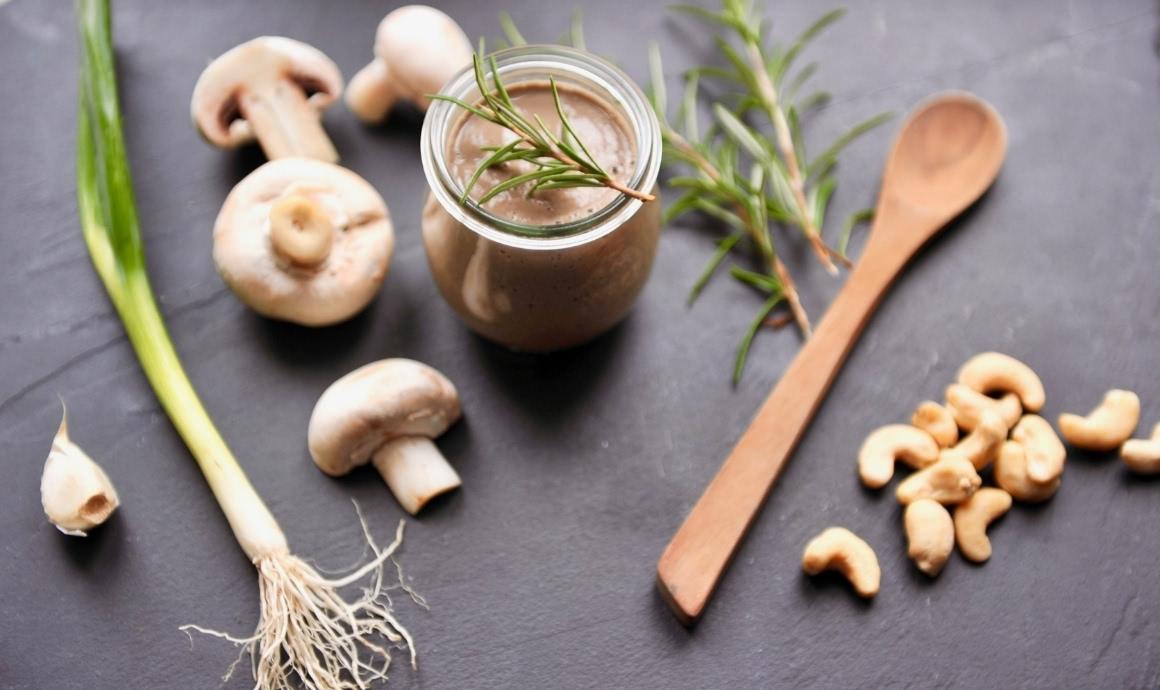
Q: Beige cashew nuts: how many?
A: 13